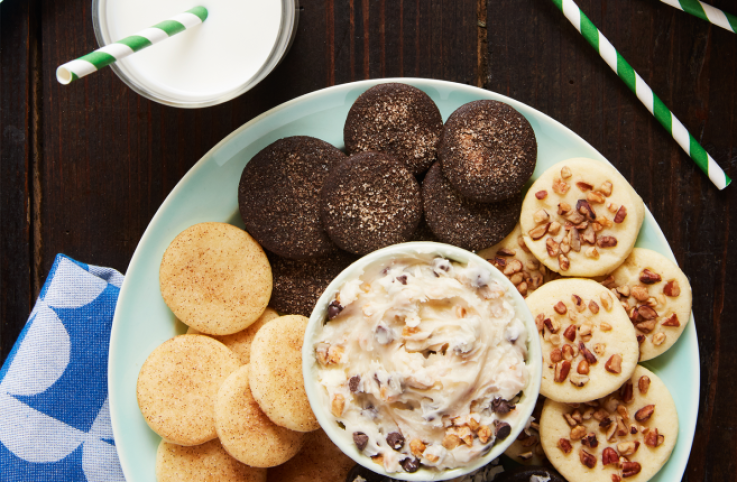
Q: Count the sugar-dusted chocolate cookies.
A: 6